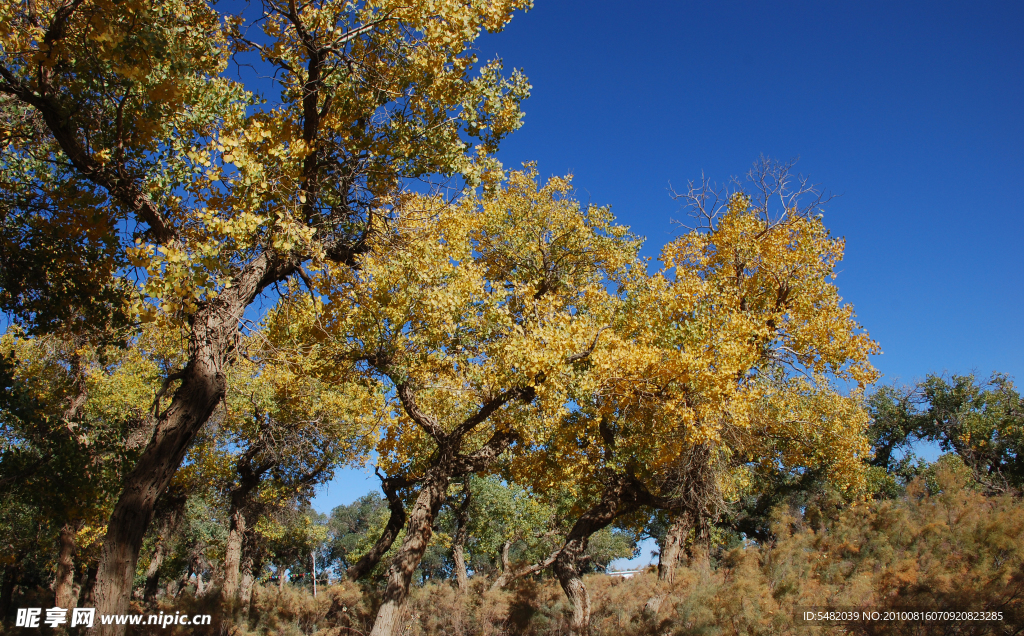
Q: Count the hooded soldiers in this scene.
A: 0